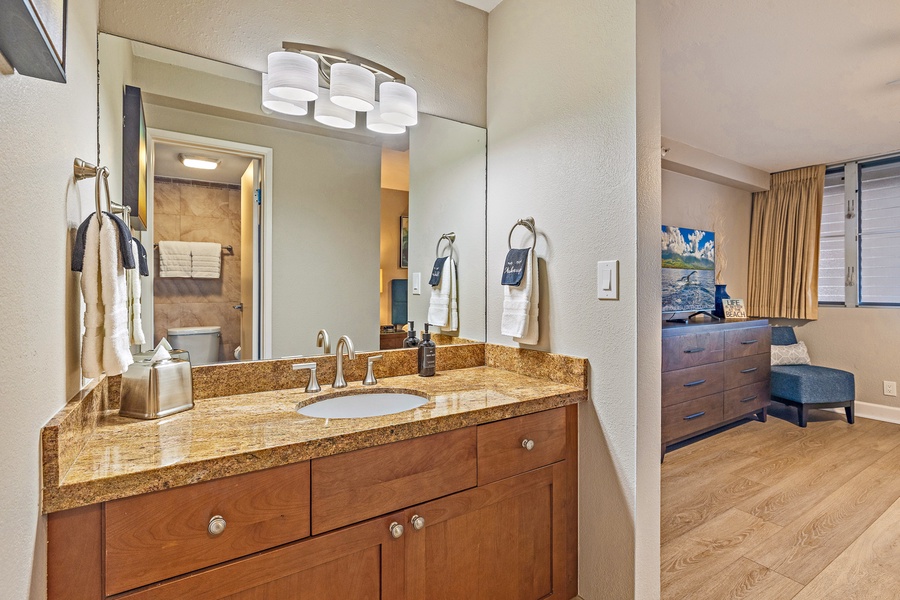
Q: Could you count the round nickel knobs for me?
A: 4